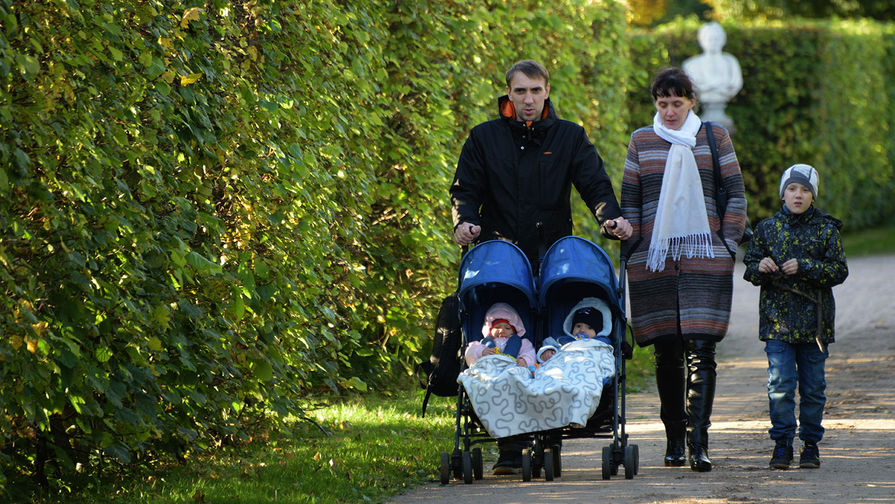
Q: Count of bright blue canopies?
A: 2